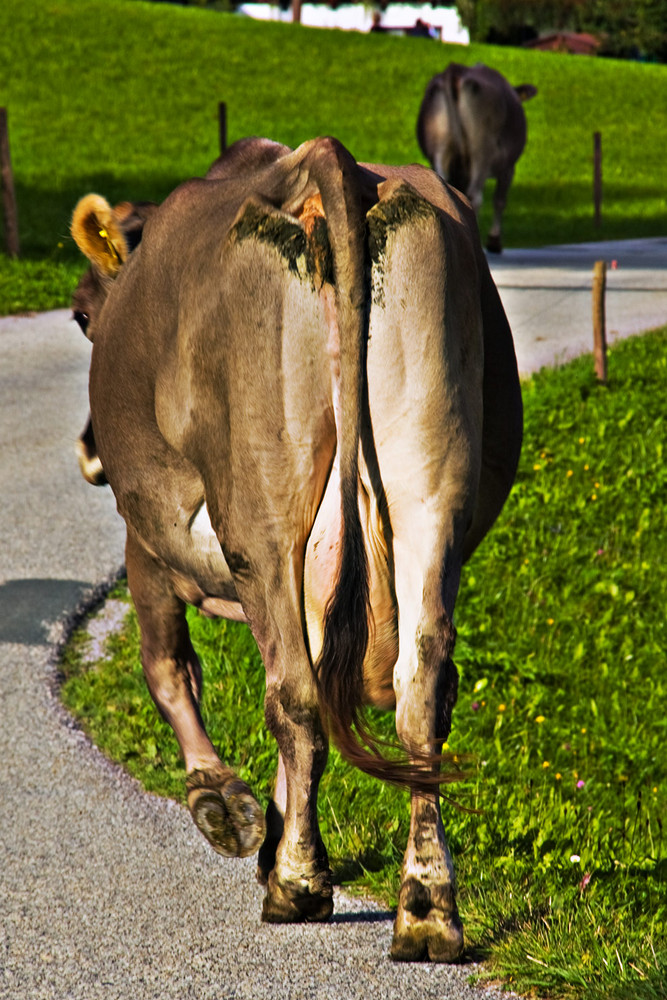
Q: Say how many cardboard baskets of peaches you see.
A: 0